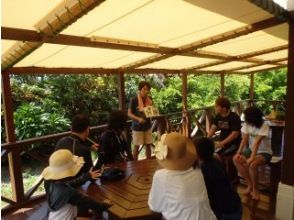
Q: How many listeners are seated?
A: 7